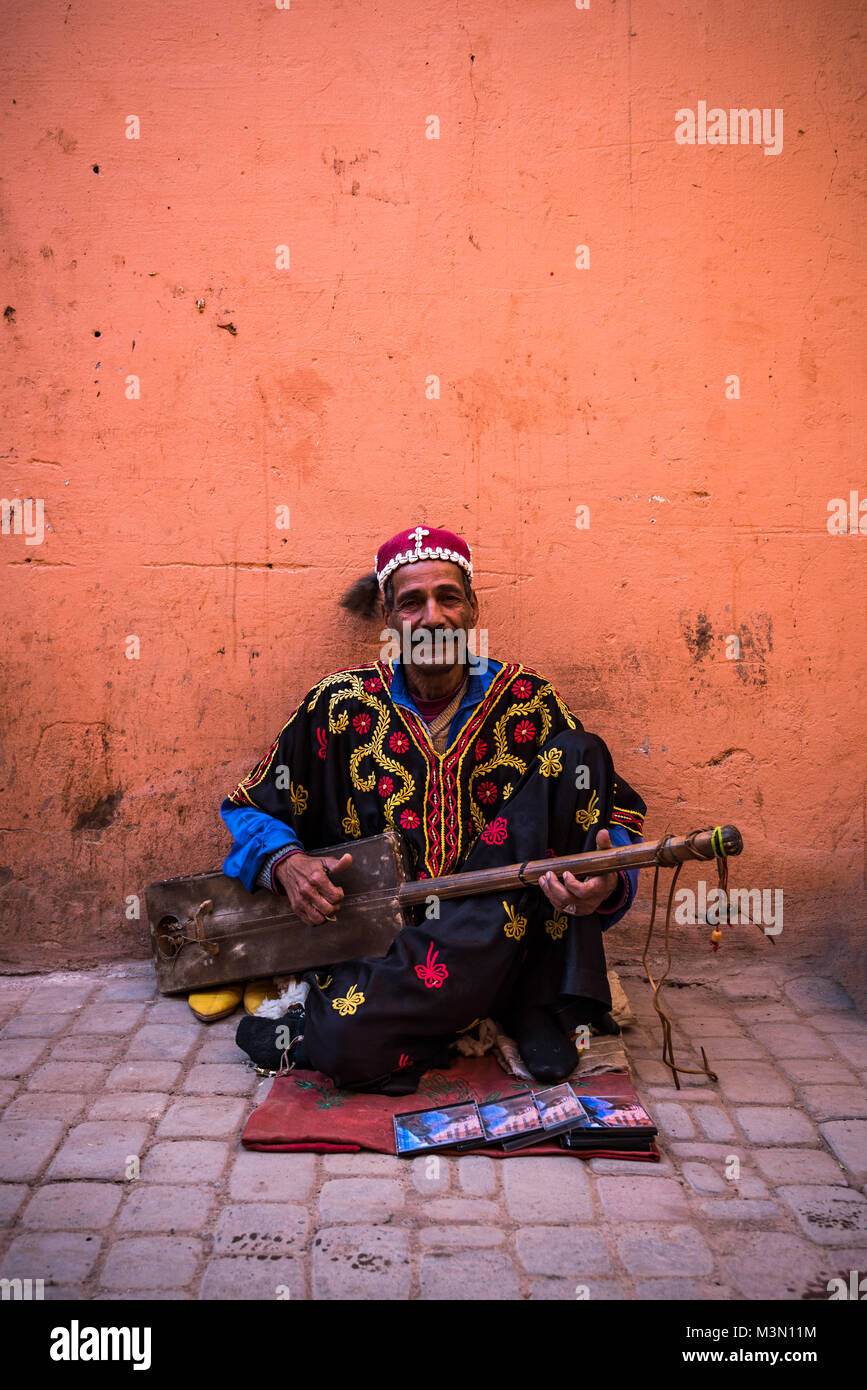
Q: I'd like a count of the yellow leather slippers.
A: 2